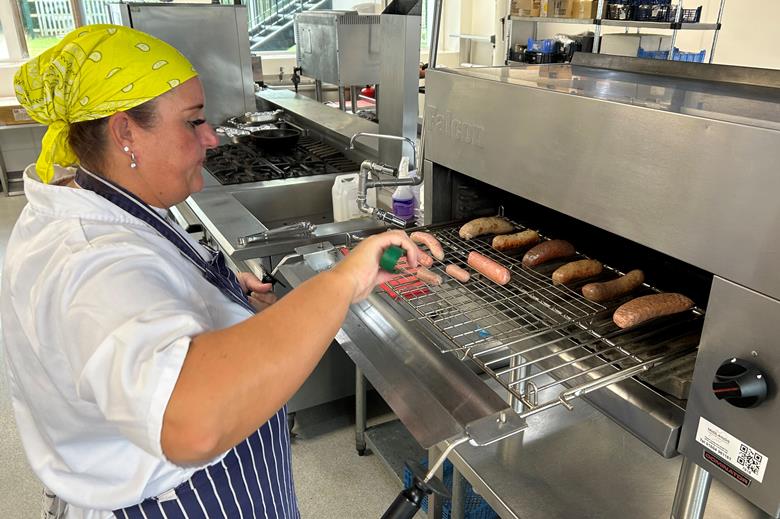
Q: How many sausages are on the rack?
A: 11